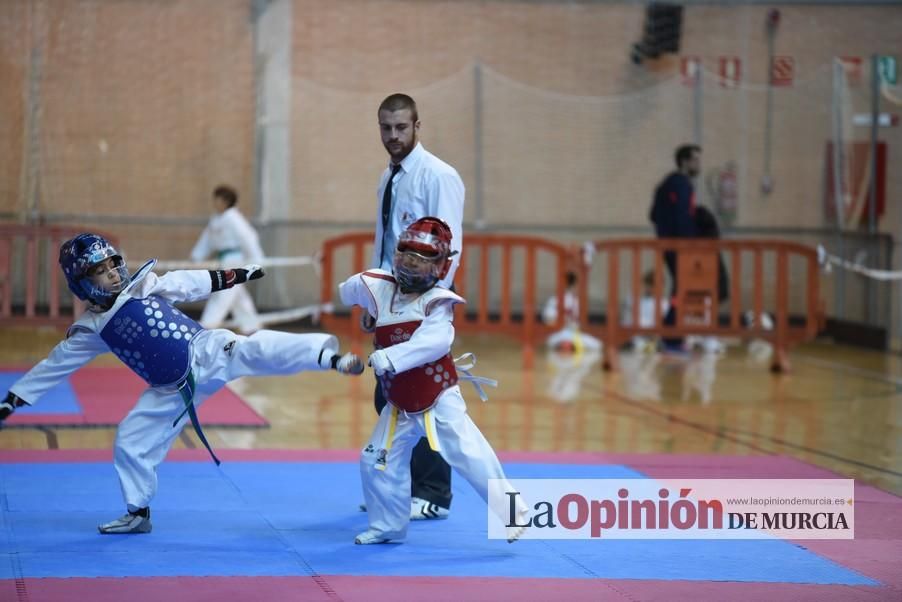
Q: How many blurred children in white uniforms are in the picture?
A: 3